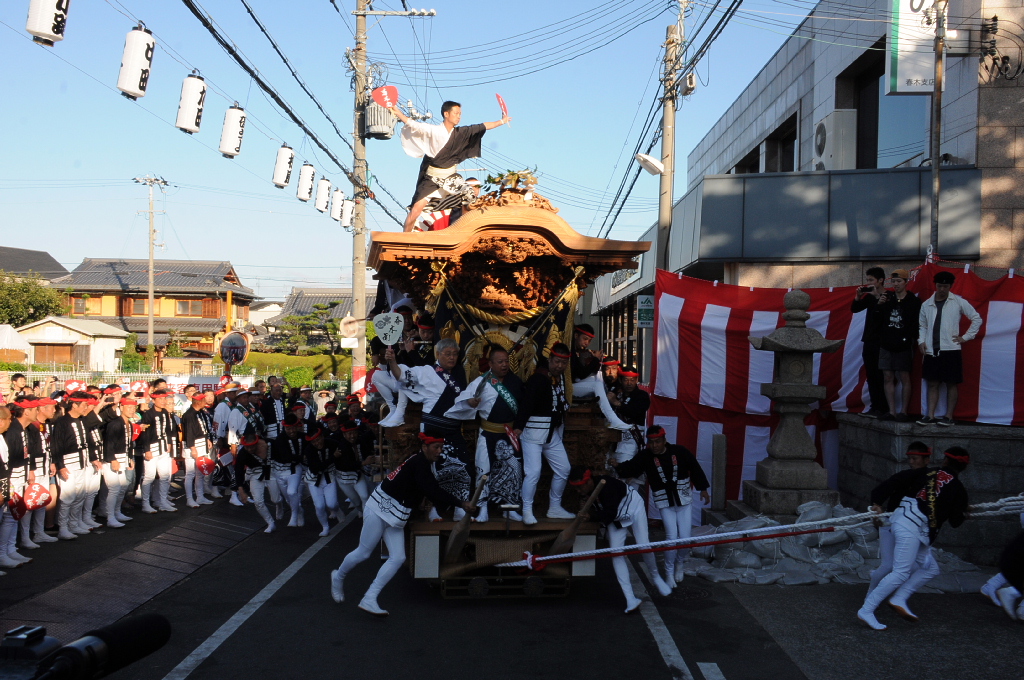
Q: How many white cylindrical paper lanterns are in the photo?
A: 9